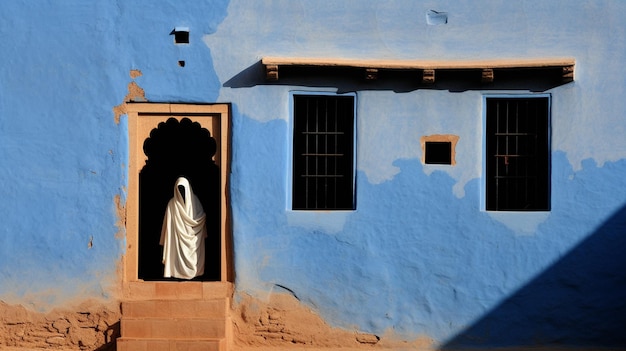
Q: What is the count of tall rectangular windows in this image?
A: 2